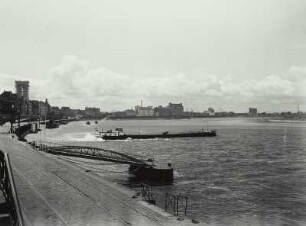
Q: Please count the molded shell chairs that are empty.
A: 0